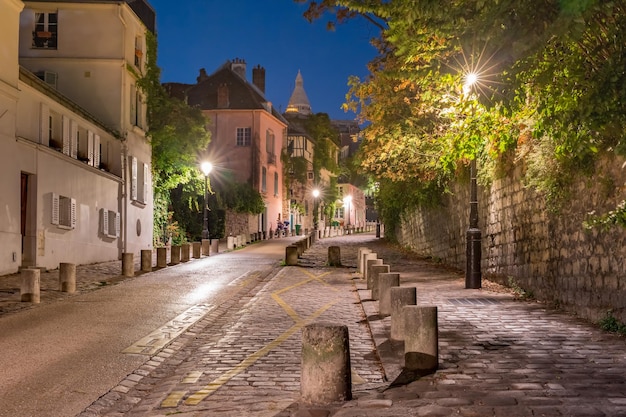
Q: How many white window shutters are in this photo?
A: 11